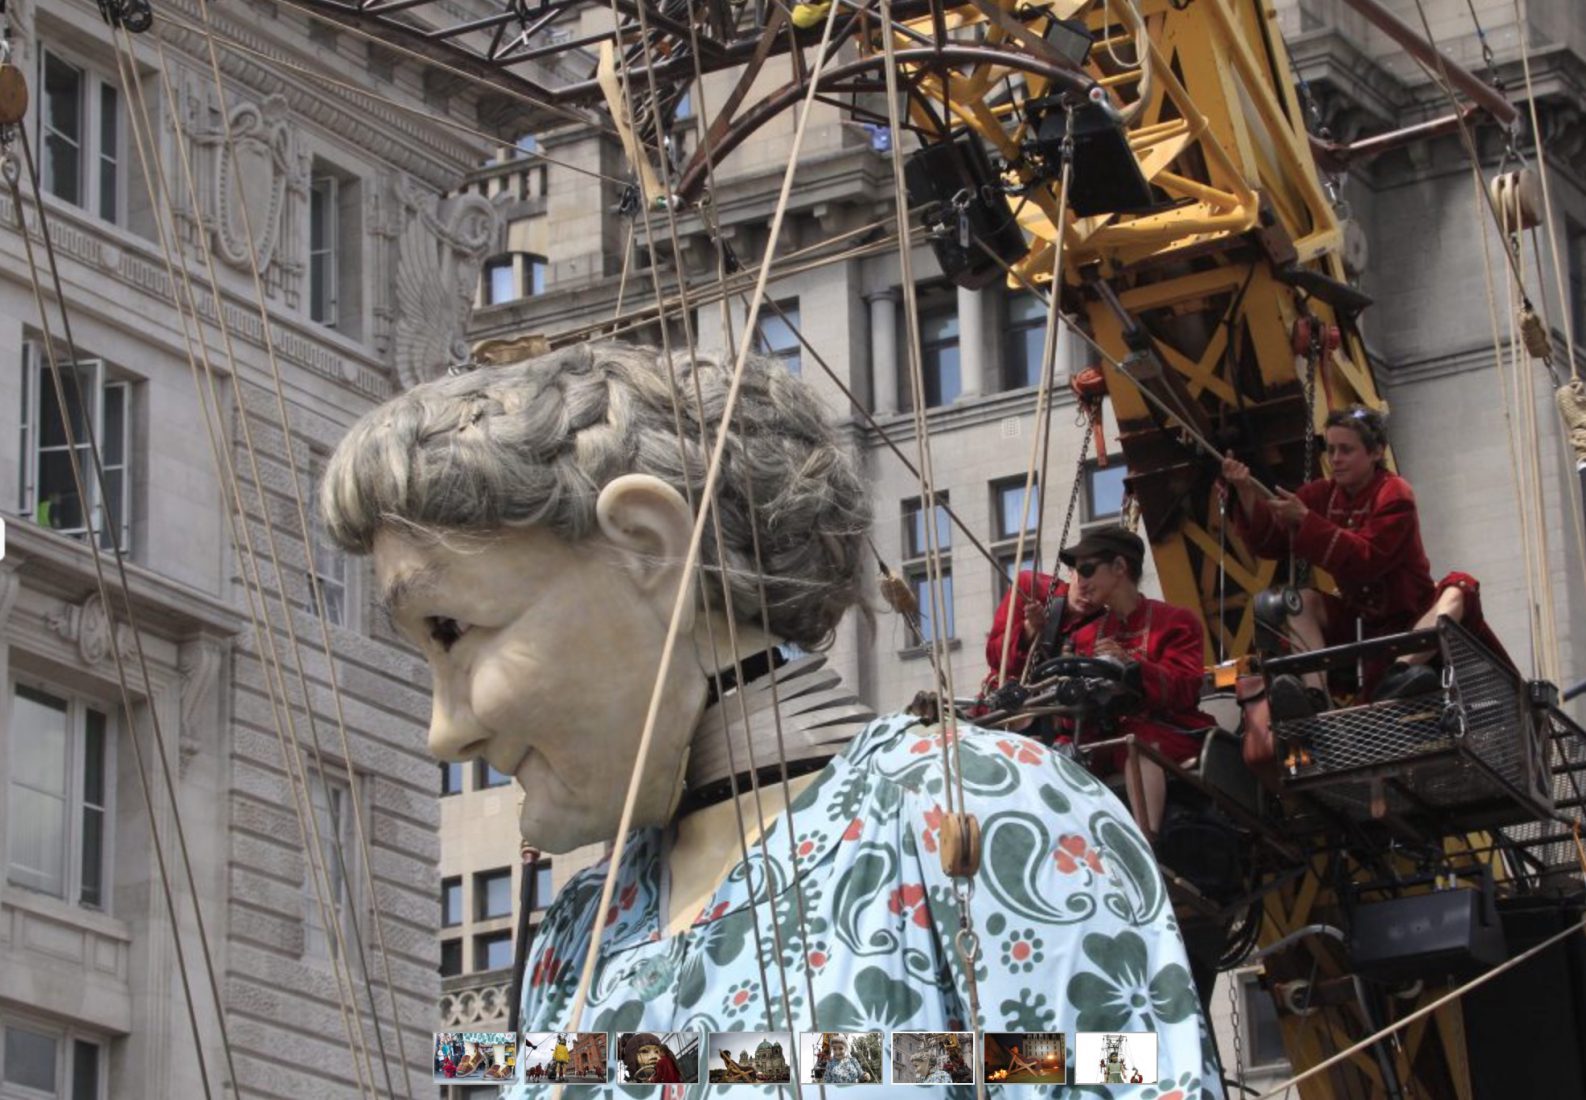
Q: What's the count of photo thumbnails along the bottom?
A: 8